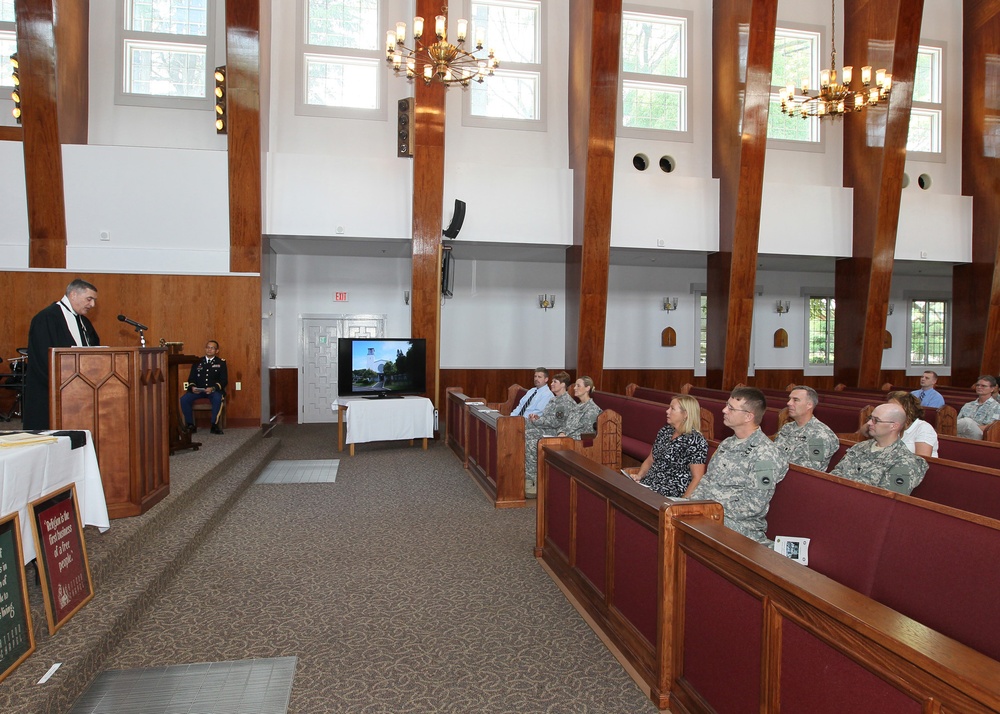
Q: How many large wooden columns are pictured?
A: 7